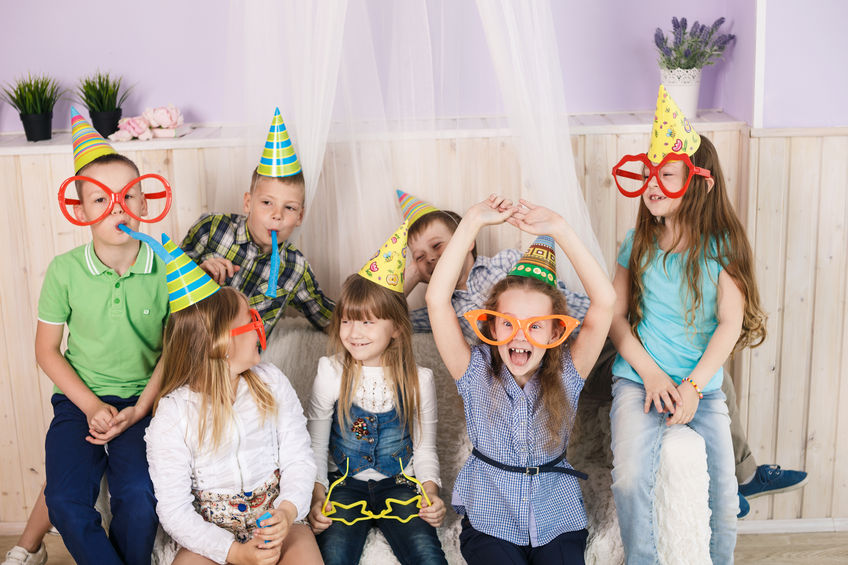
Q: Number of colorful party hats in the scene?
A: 7